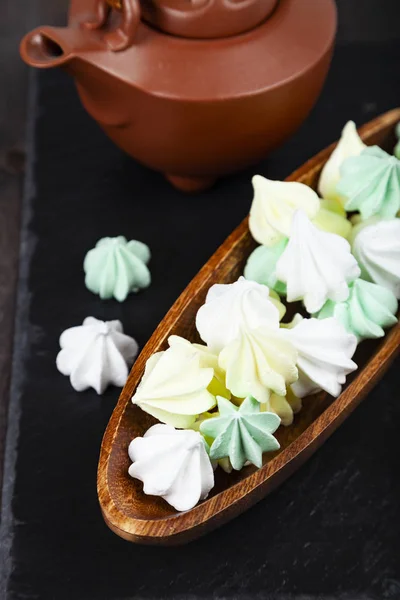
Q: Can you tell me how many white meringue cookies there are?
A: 6